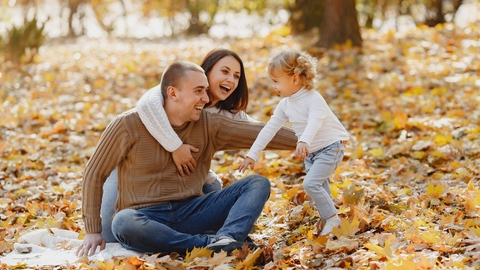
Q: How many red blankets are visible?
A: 0